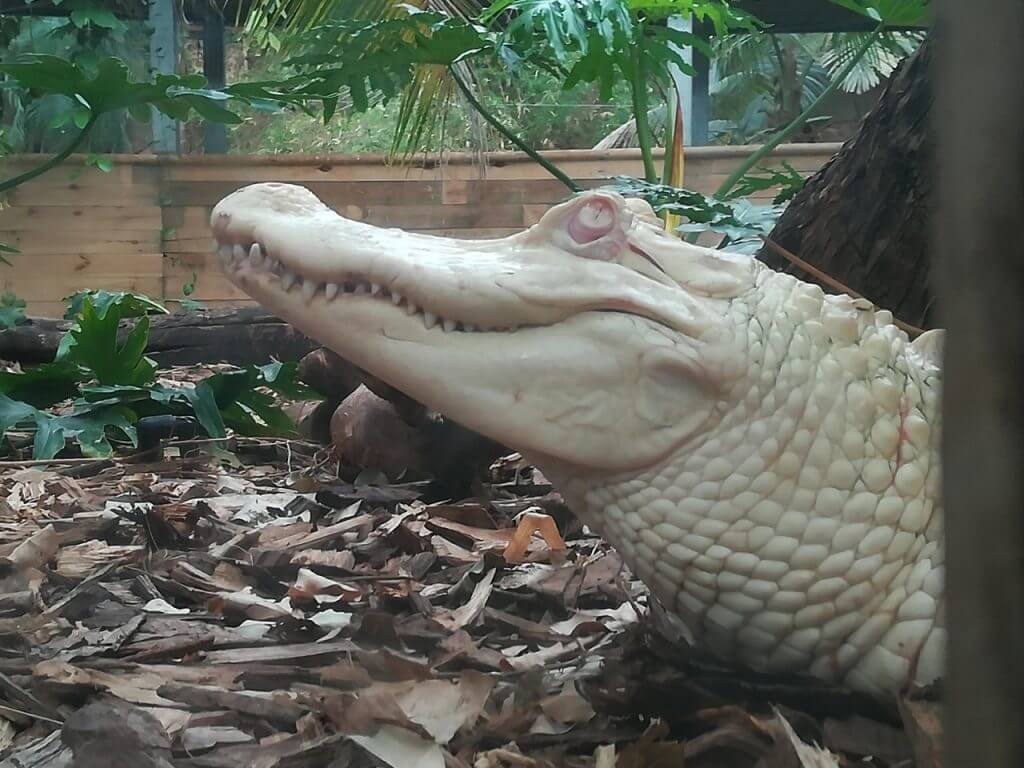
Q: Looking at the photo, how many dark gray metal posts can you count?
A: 2